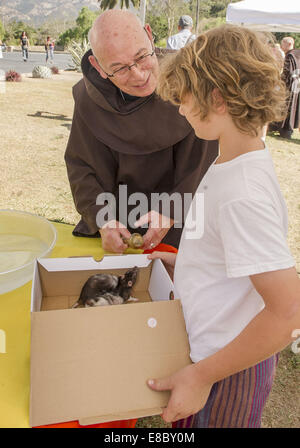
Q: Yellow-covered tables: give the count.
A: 1